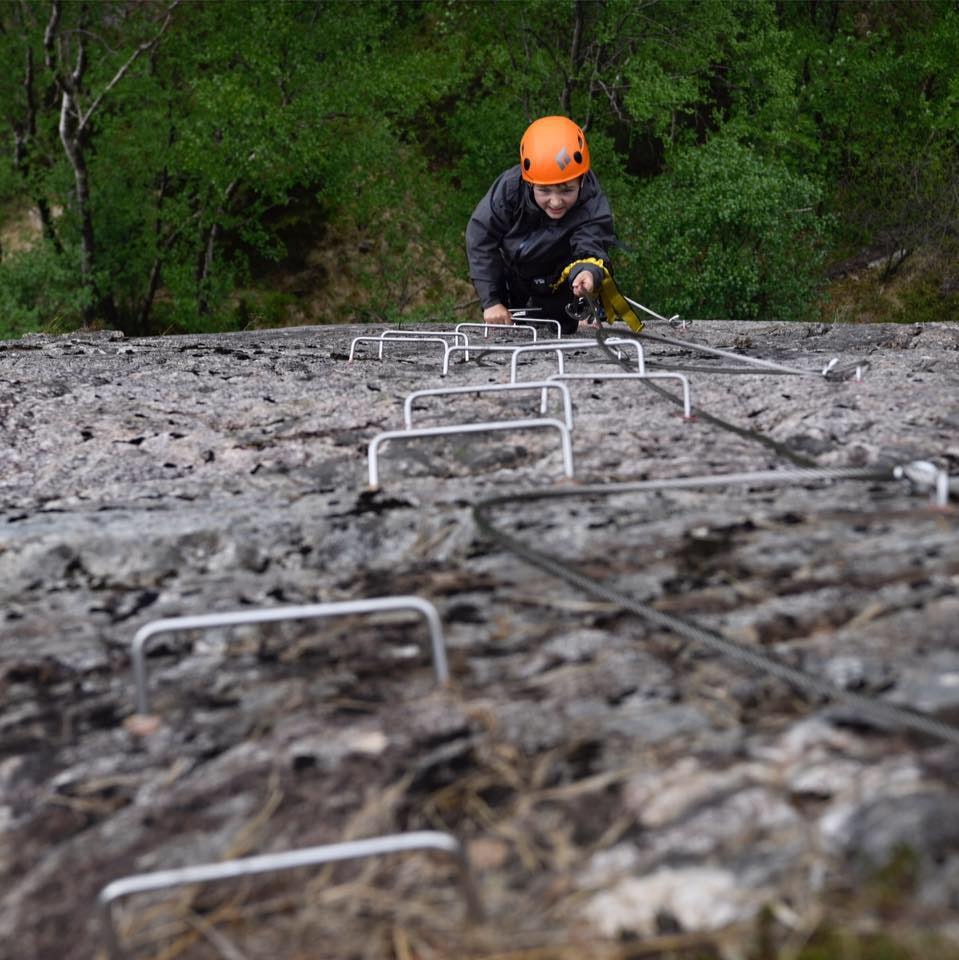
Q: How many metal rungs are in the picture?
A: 11